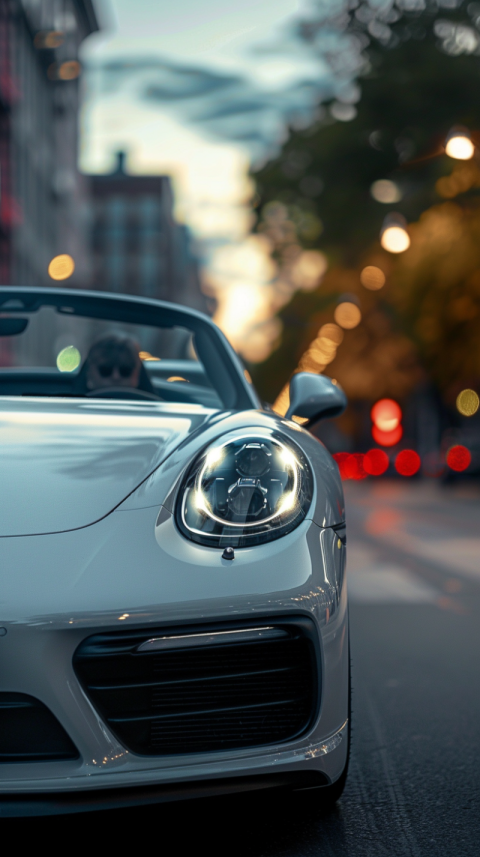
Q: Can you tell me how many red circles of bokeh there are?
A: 7